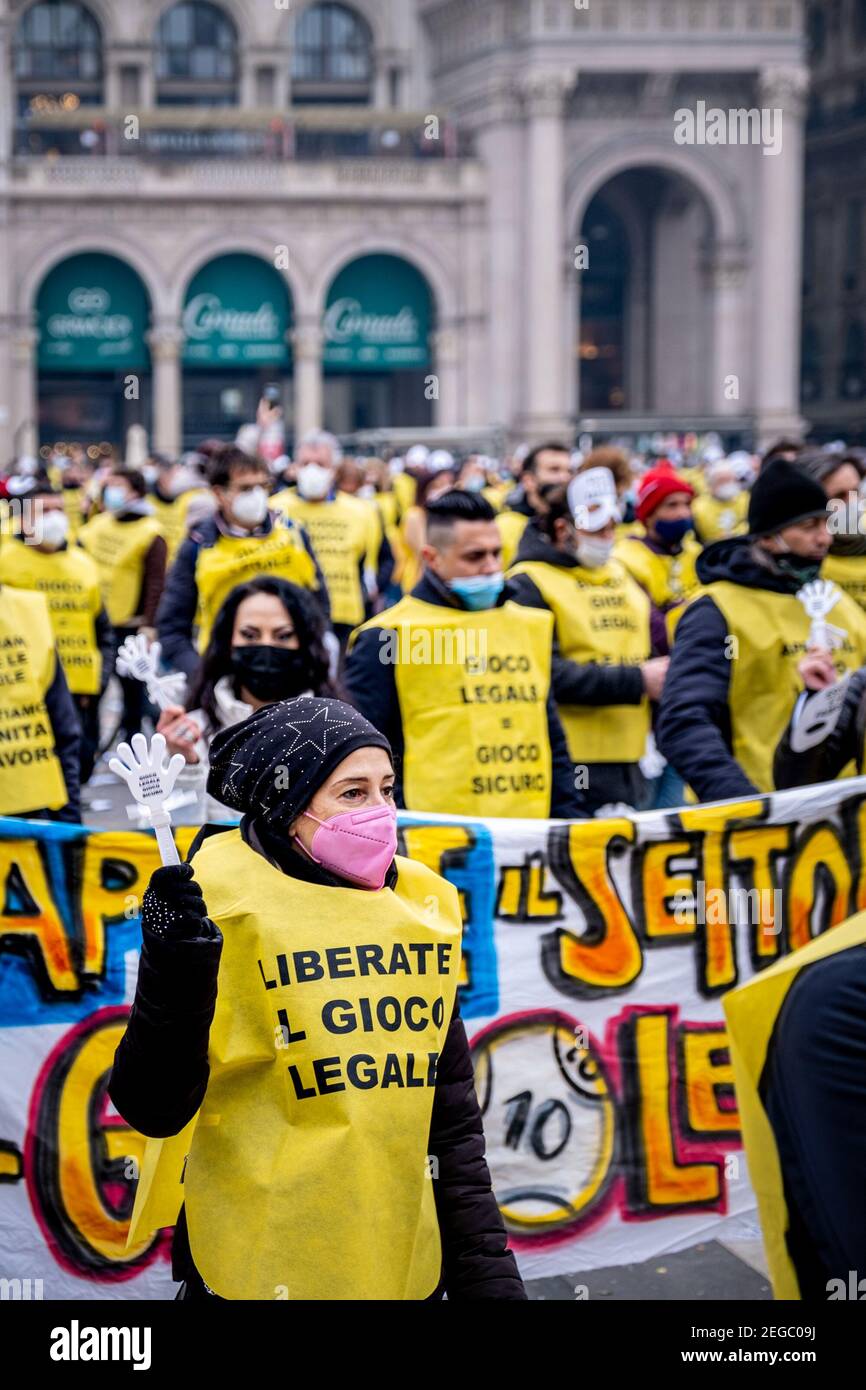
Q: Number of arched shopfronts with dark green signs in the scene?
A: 3